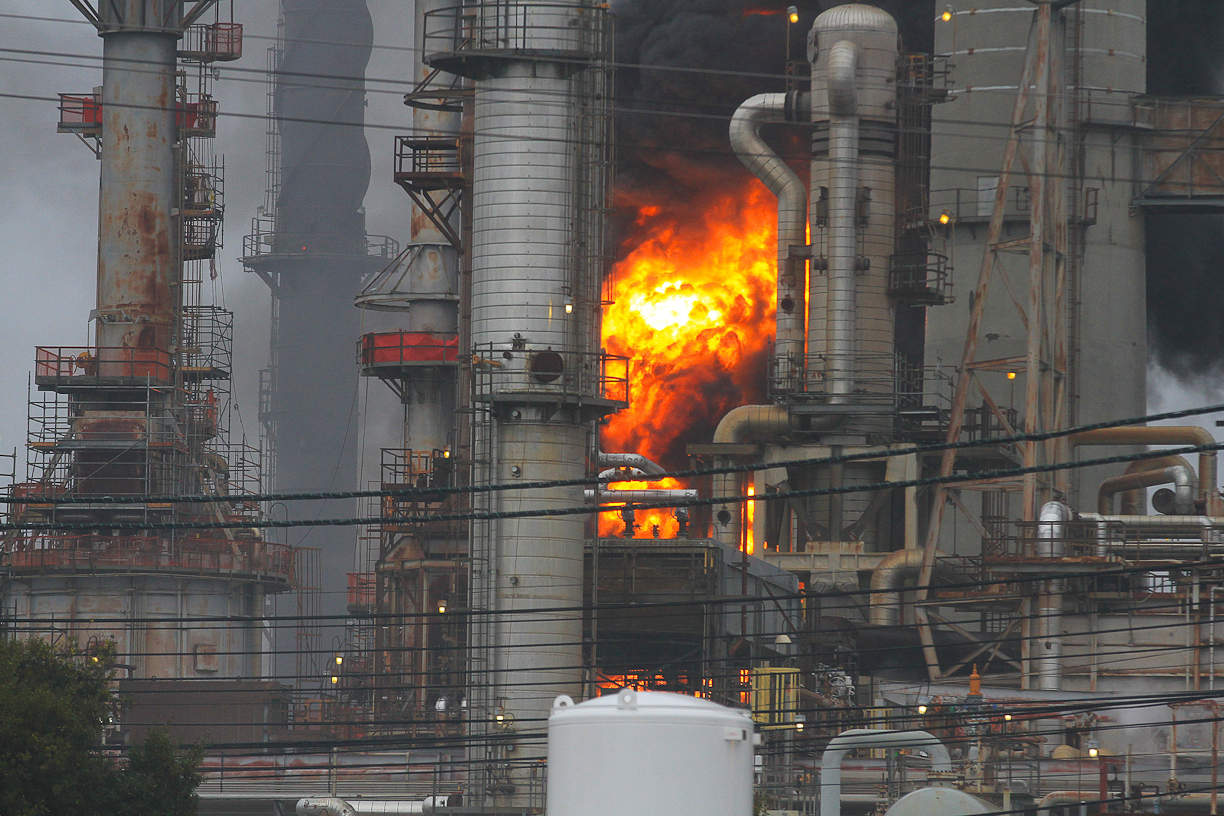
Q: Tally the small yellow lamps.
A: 15